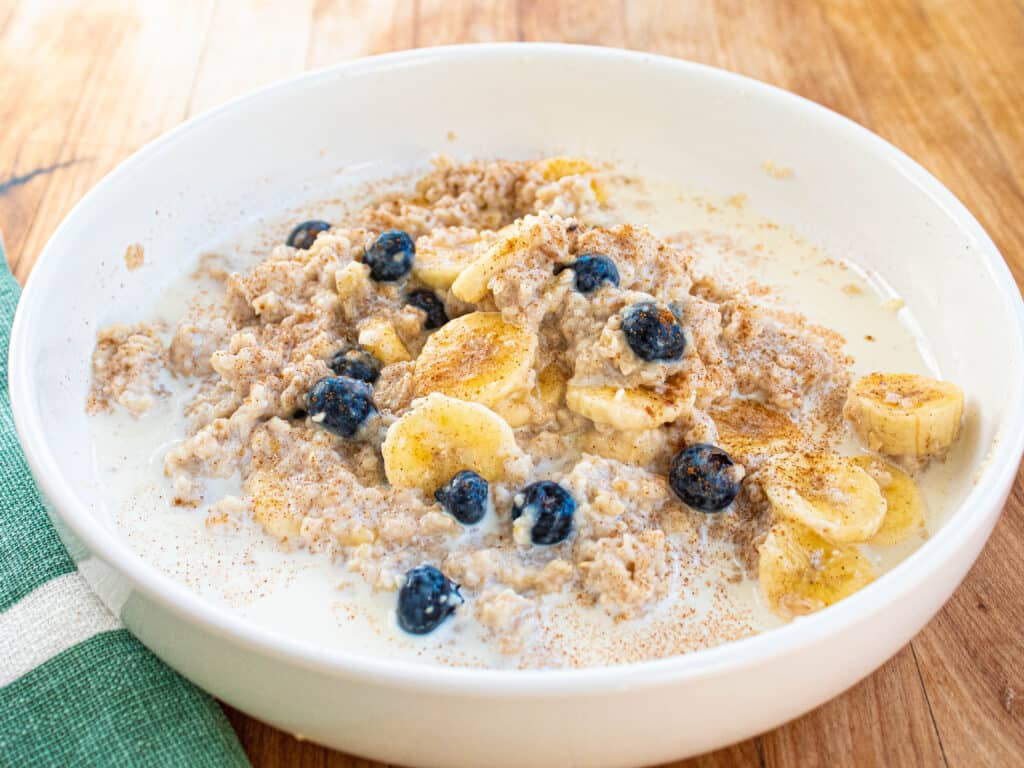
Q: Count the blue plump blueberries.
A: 11